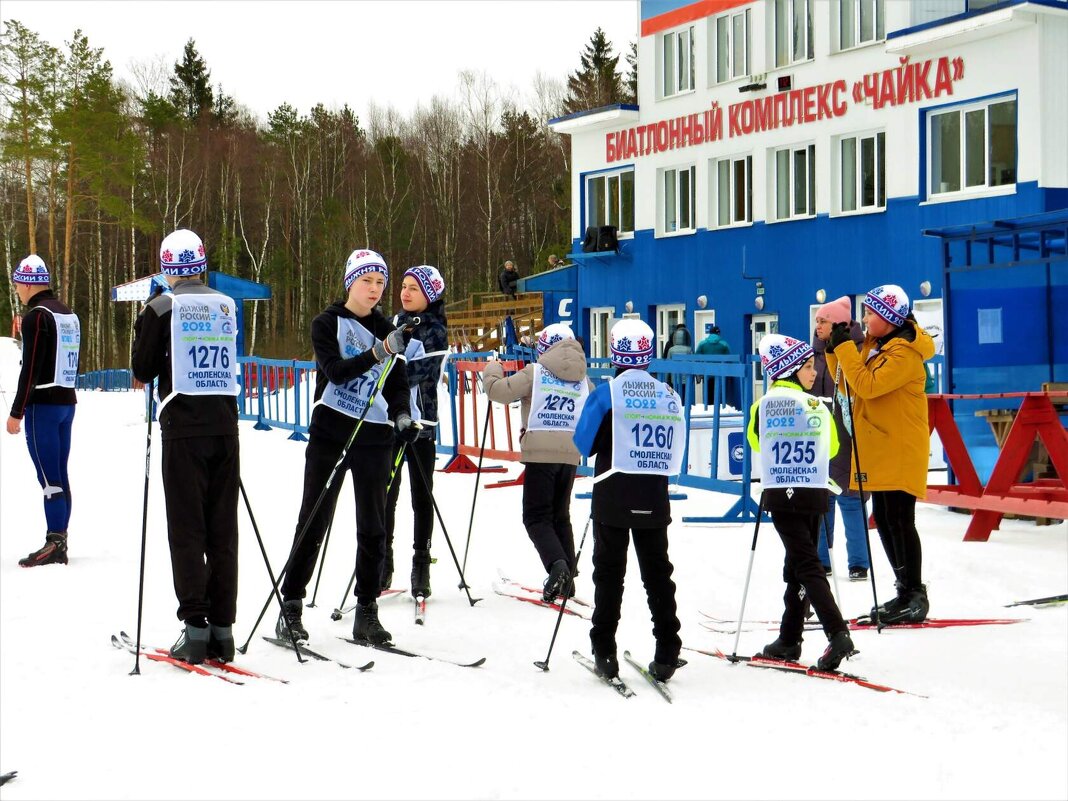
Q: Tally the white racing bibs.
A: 7